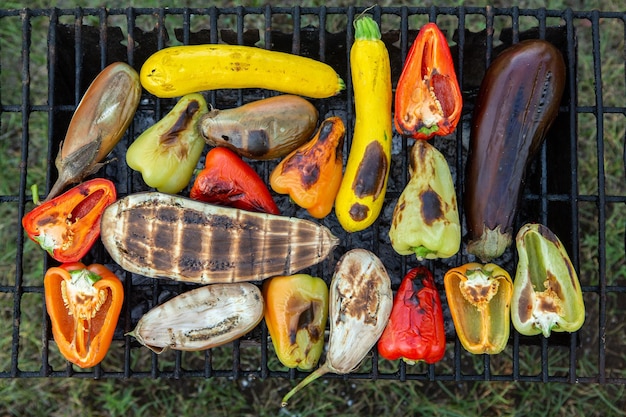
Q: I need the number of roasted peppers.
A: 11